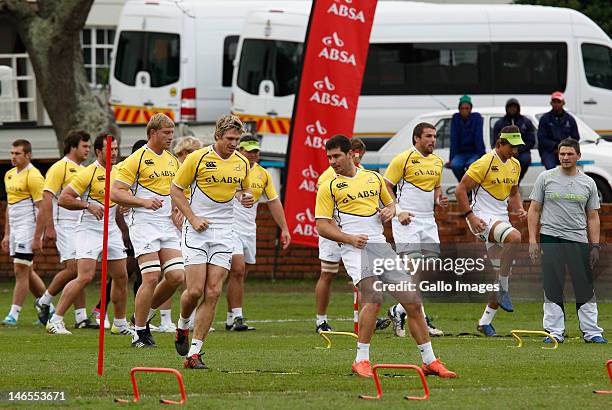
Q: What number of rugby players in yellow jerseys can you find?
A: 11